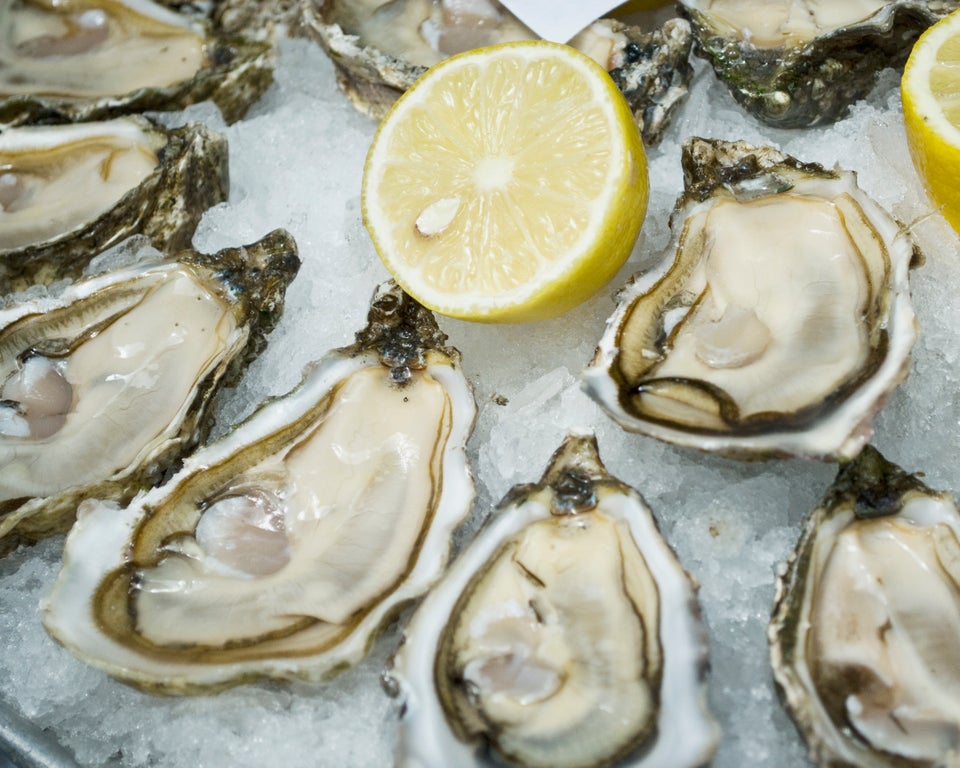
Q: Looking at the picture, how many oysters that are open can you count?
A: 9